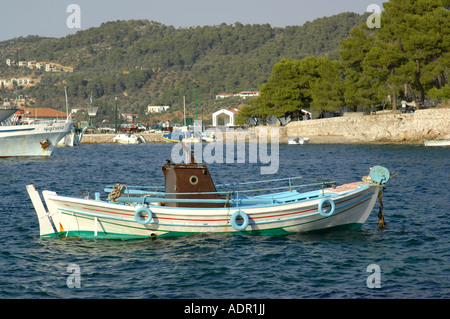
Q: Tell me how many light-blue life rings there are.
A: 3